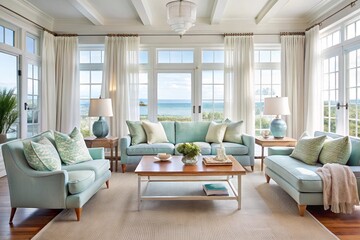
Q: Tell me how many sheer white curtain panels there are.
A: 6